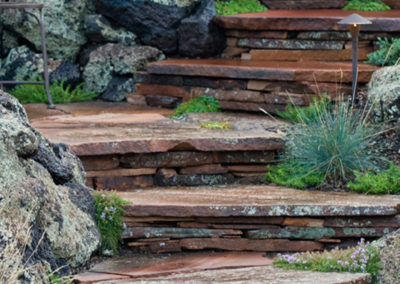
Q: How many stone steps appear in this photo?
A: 5